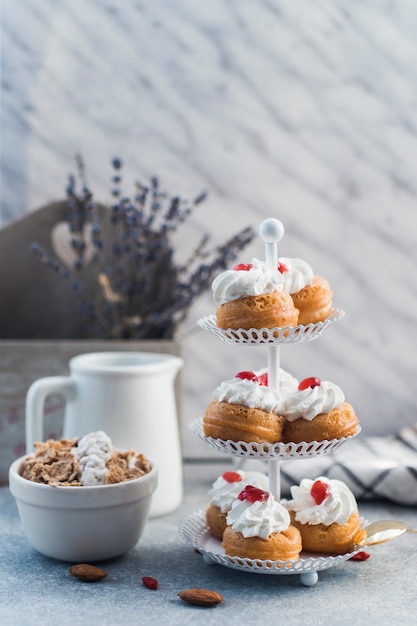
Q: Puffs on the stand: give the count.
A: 8